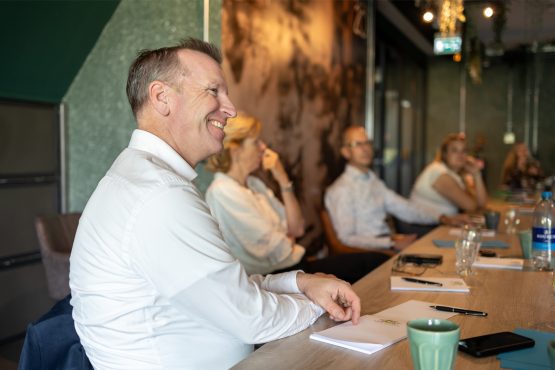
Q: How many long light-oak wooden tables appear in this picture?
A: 1